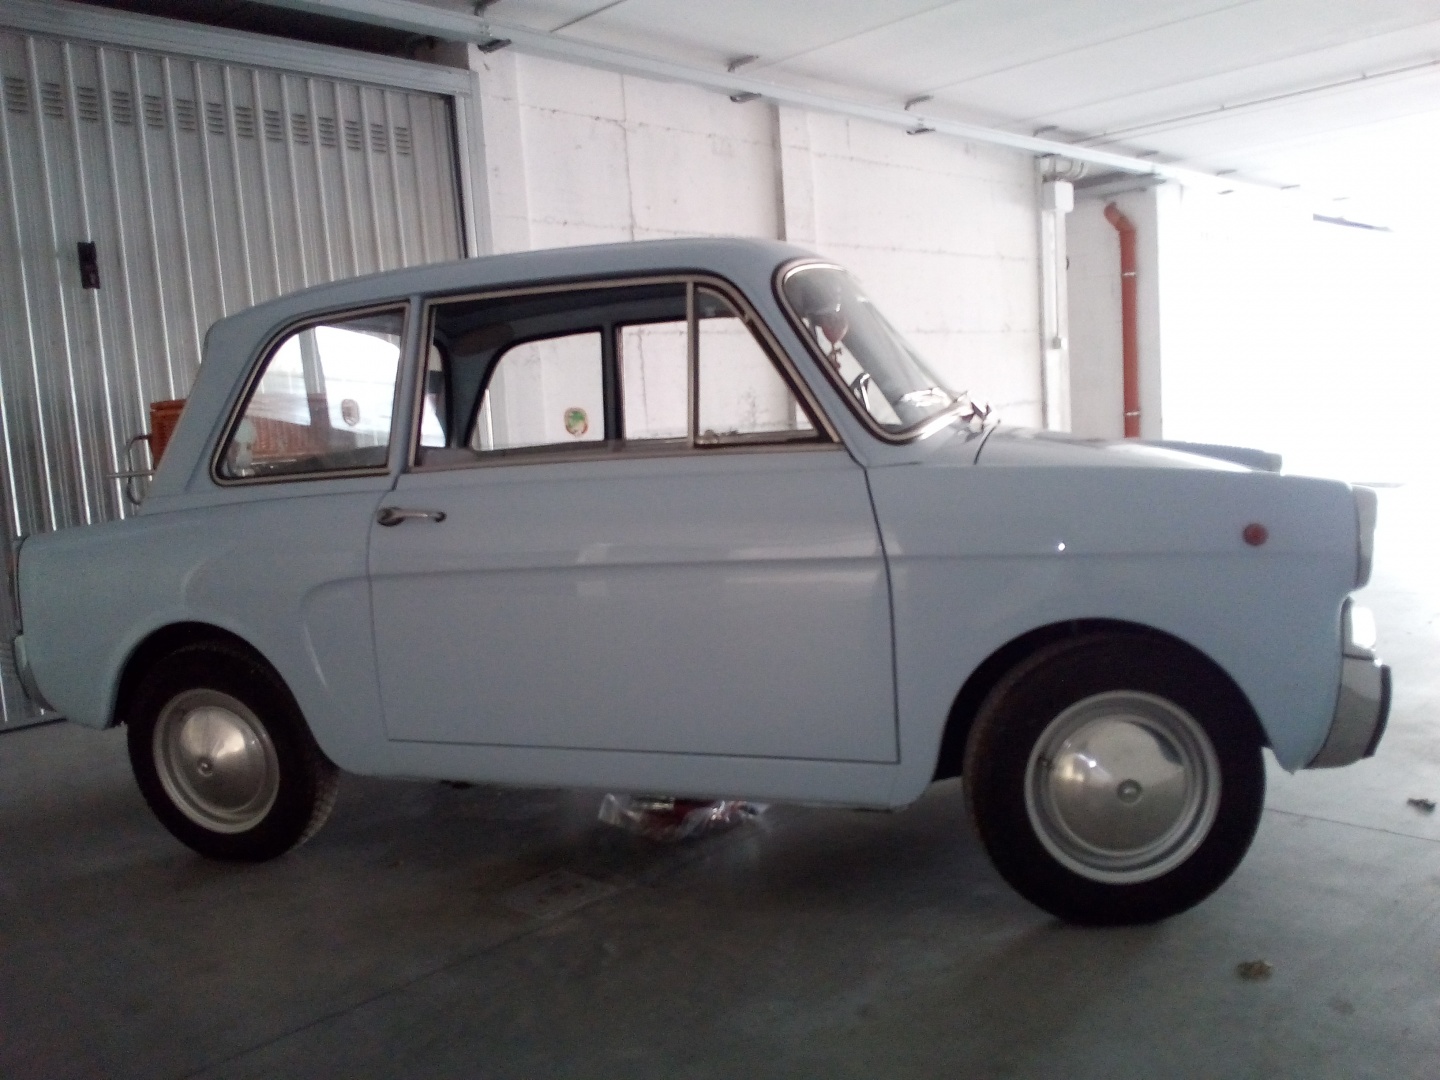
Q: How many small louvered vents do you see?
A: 14